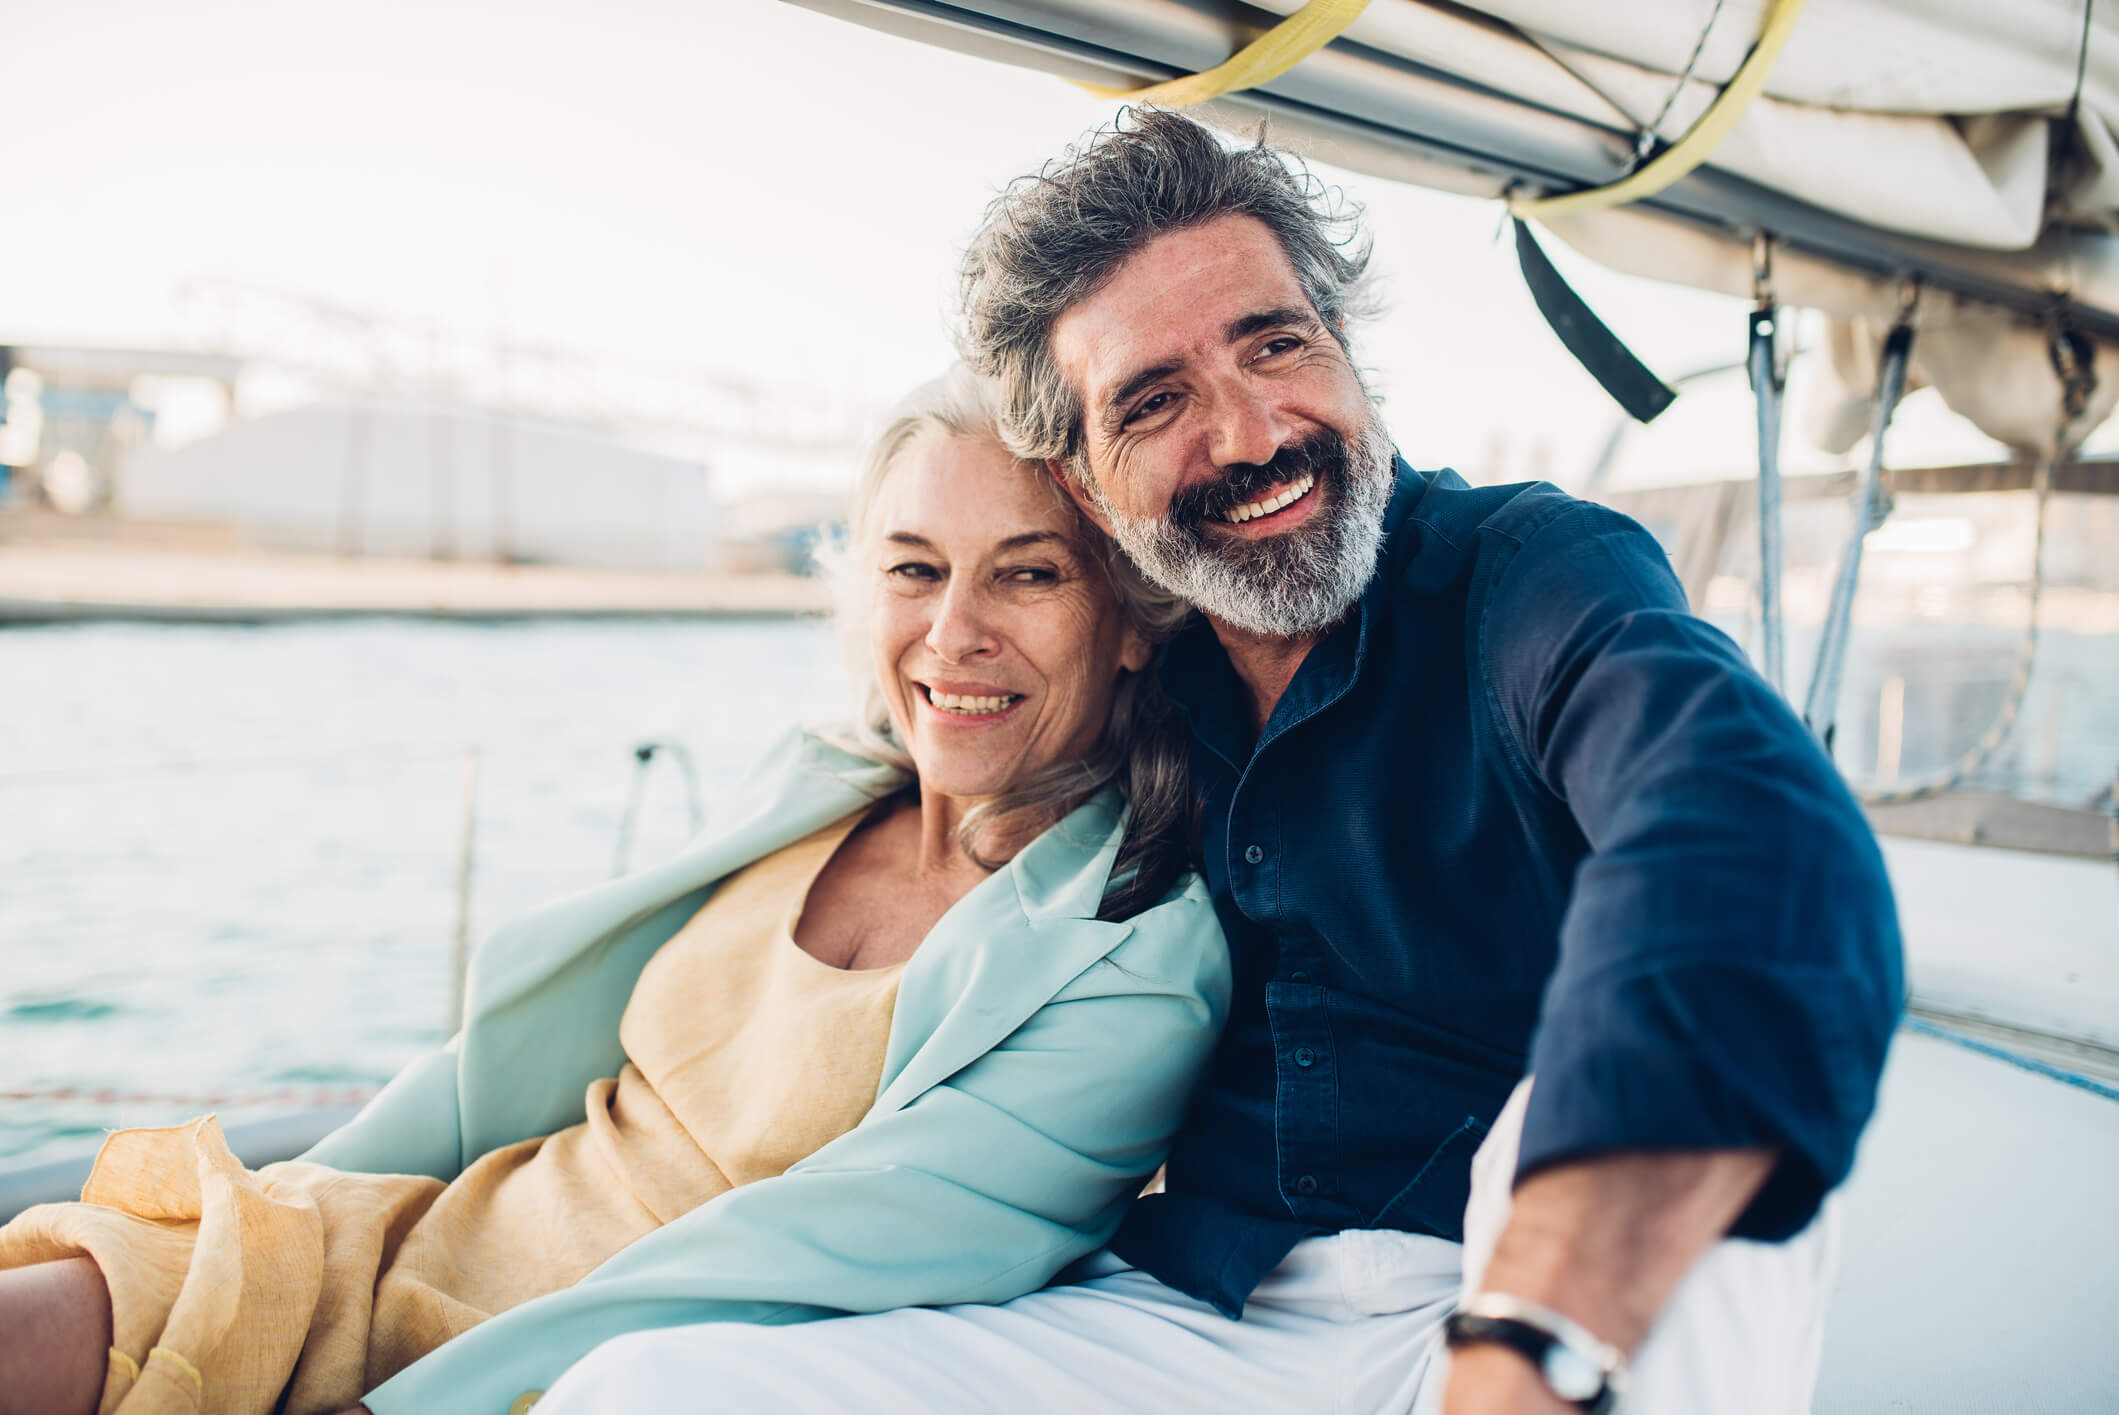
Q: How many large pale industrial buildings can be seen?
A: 1